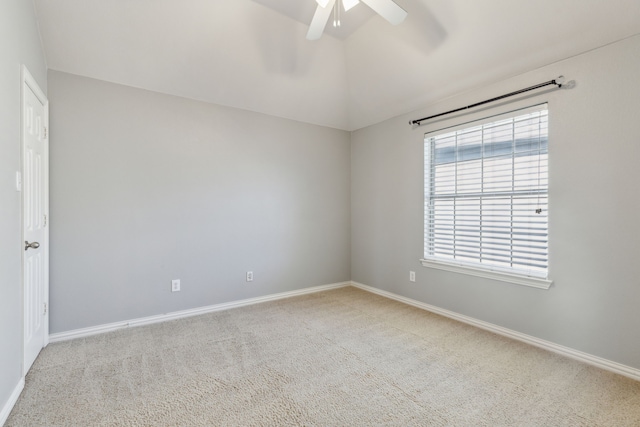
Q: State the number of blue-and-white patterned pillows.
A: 0